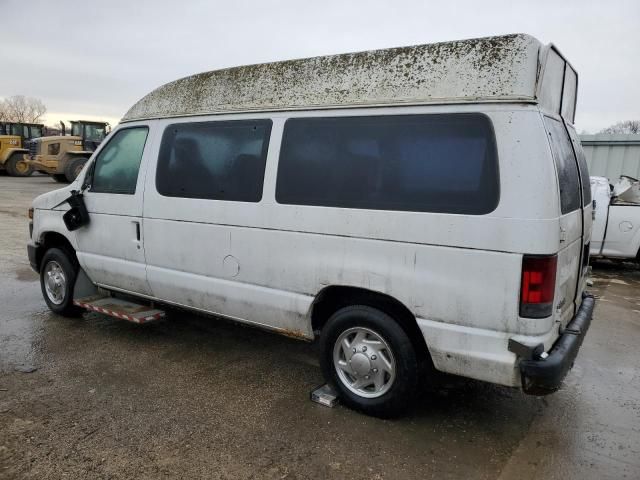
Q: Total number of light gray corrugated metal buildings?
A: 1